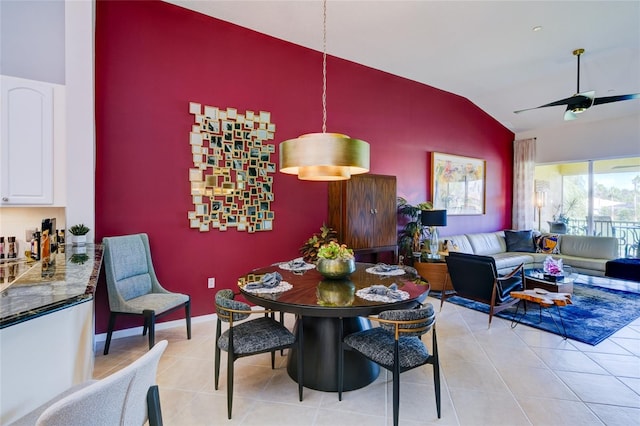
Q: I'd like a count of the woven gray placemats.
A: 4